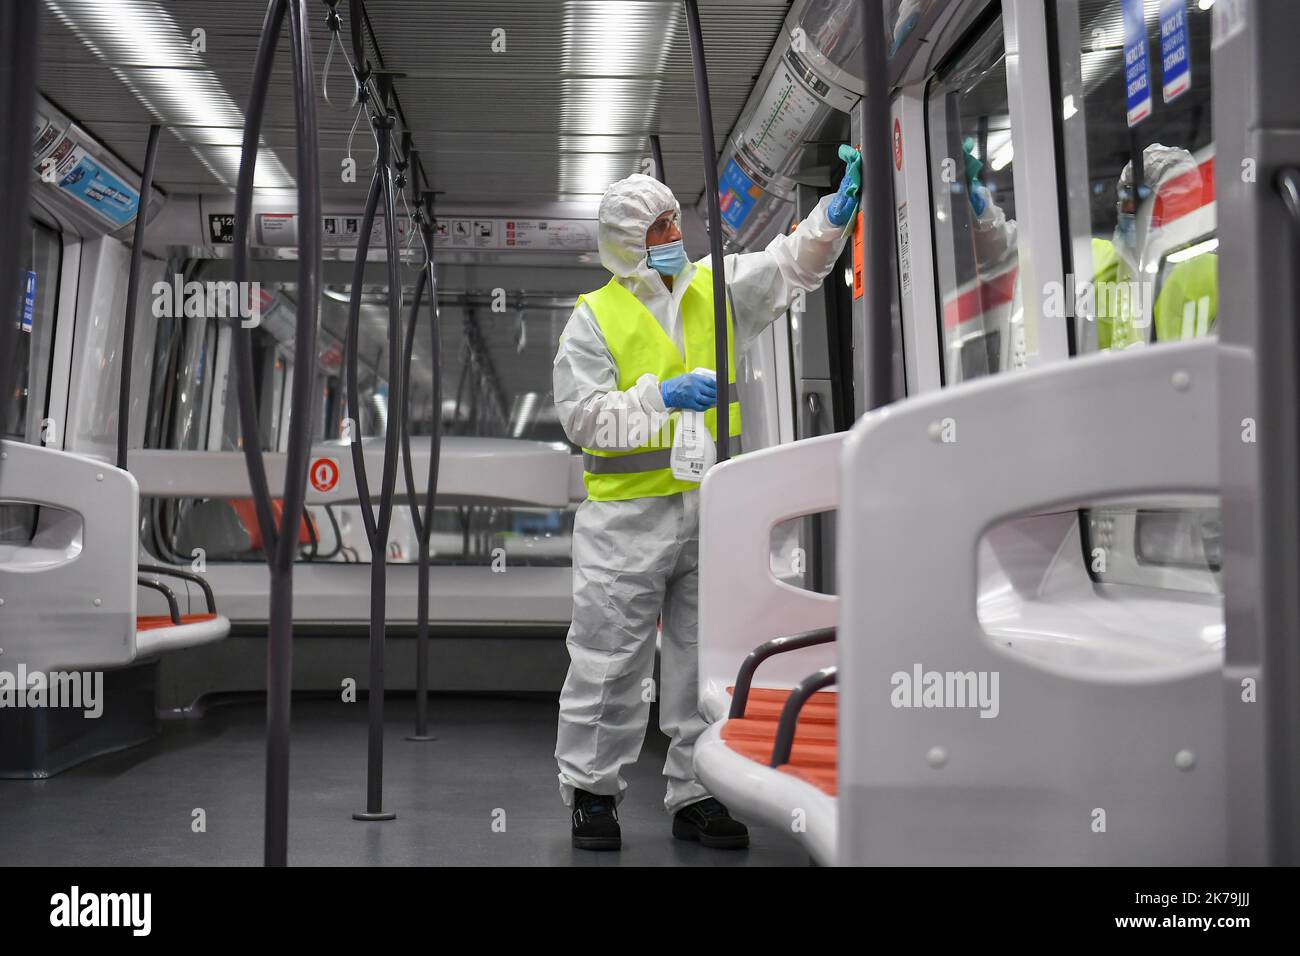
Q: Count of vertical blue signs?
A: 3